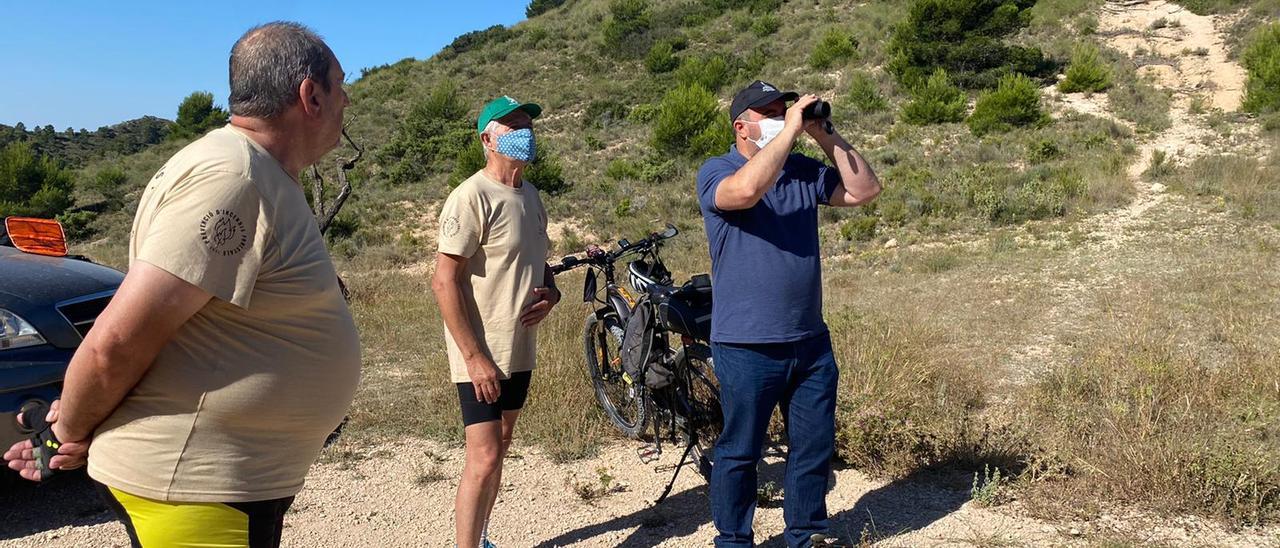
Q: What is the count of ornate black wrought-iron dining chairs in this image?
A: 0